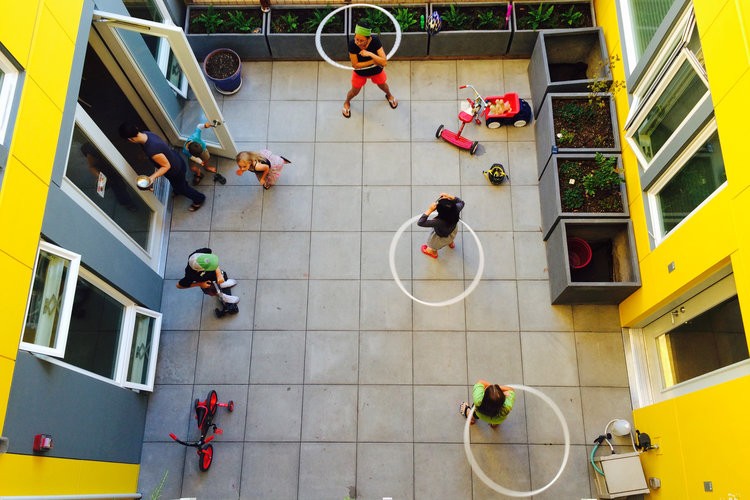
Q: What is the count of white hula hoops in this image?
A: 3